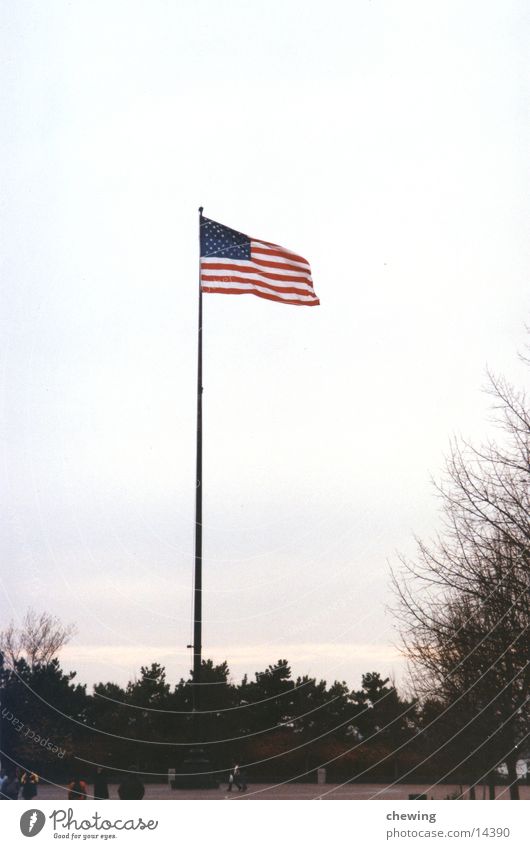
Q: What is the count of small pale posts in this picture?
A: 2